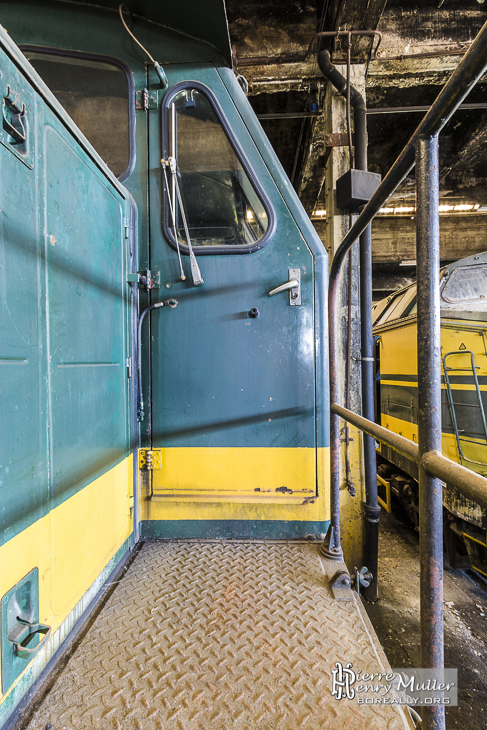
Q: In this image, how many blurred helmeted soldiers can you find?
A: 0